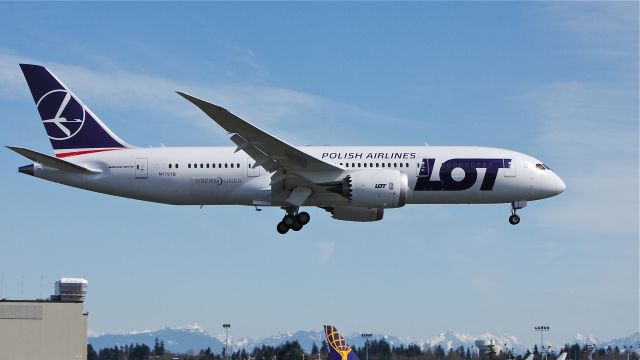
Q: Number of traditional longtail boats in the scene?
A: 0